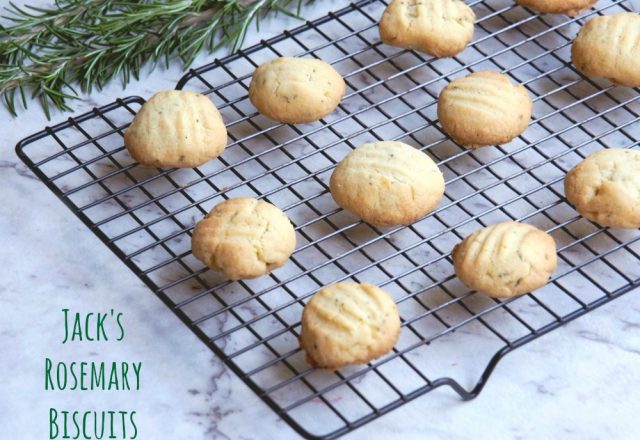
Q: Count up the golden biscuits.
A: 11